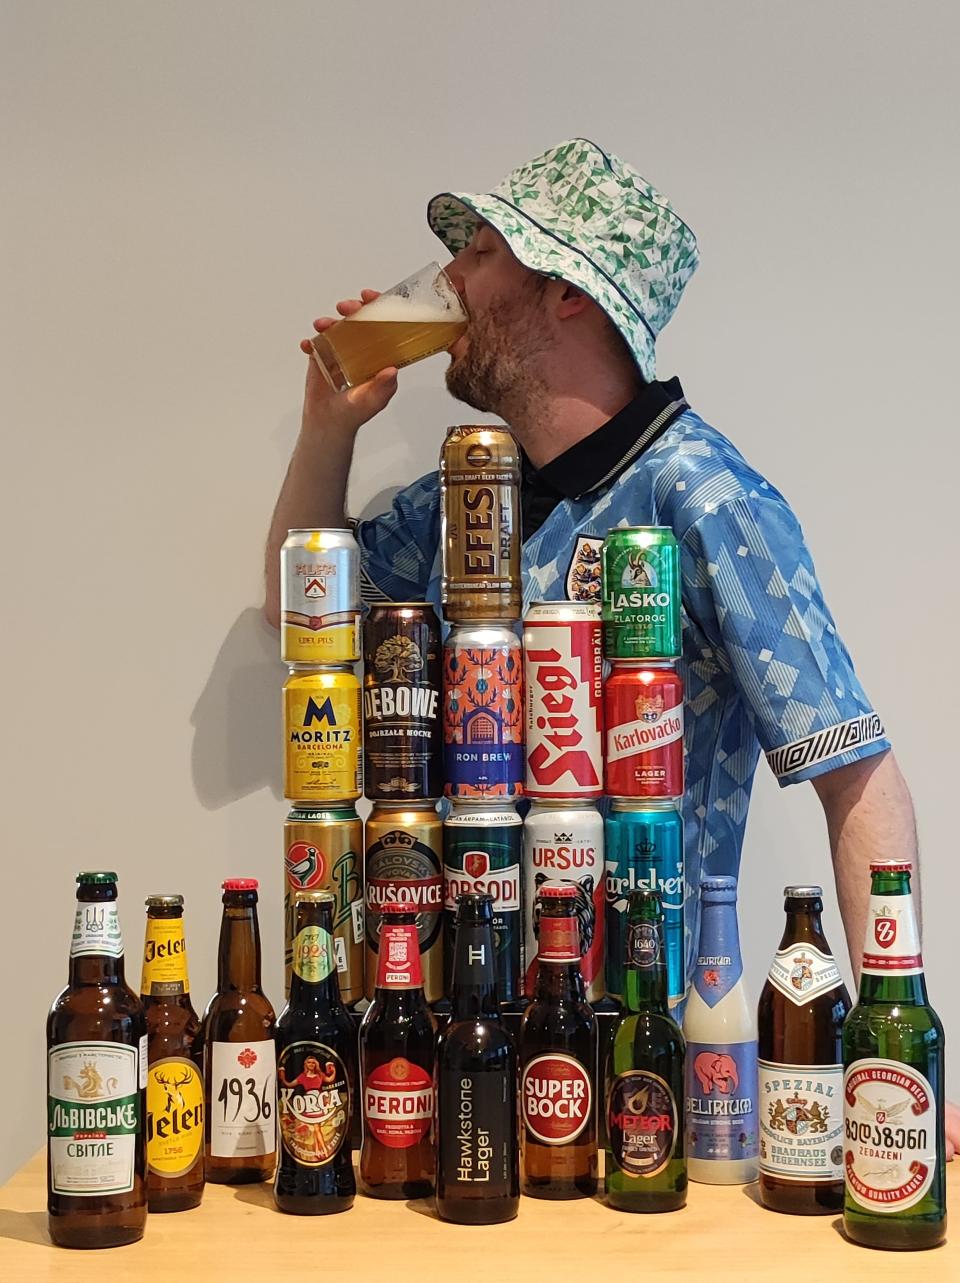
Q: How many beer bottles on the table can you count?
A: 11